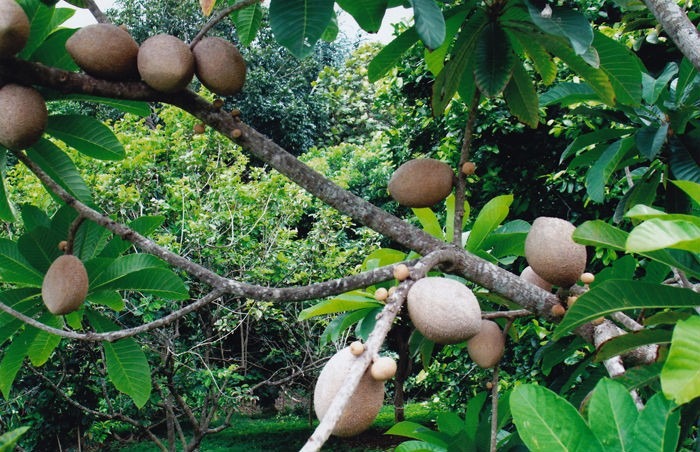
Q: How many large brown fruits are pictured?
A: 12